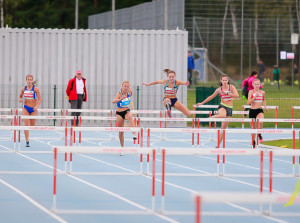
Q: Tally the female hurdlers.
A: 5